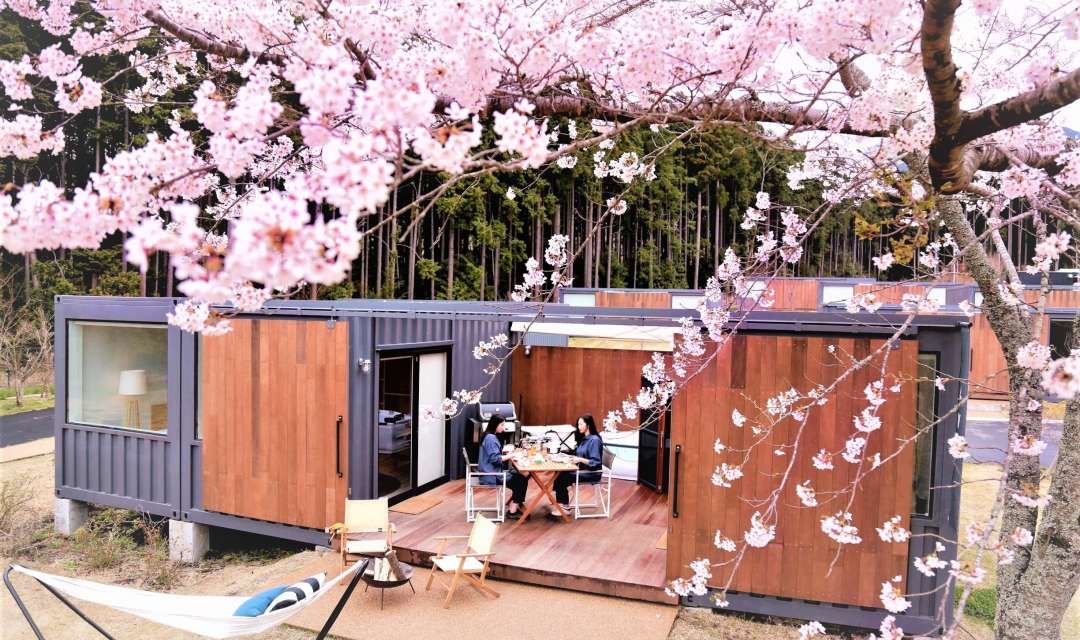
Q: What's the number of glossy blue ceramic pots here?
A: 0